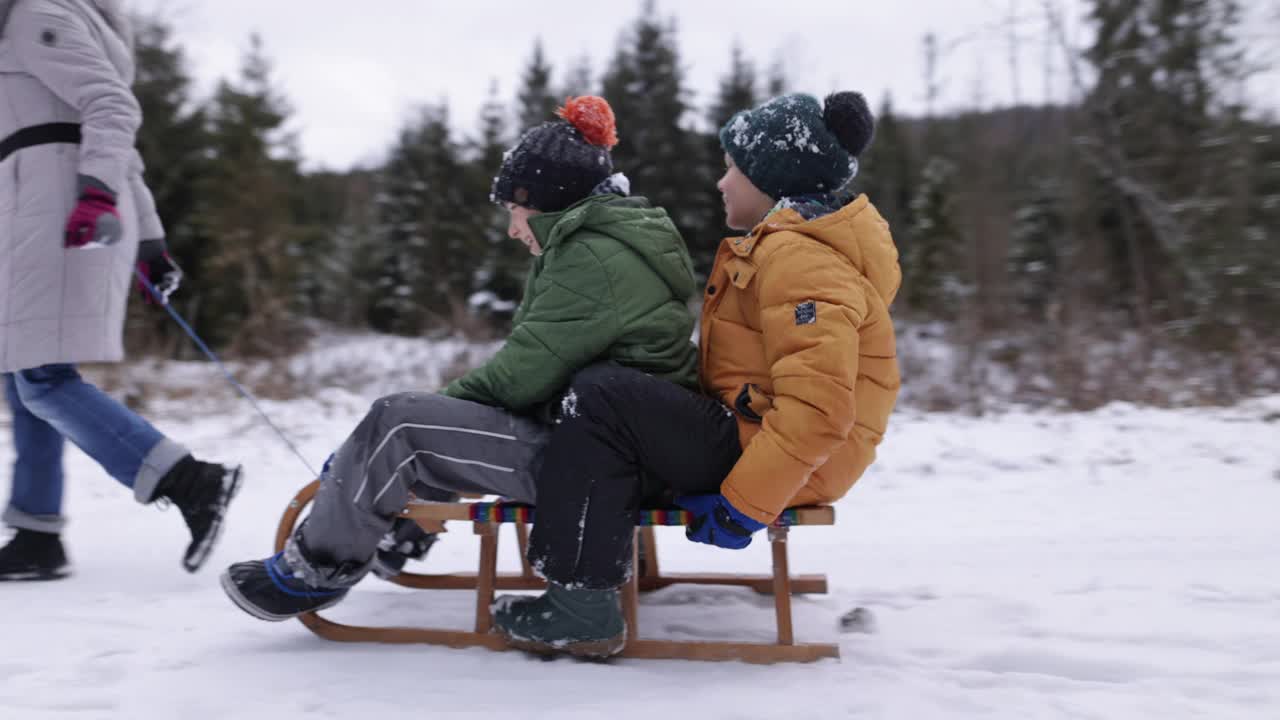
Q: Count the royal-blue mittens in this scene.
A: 1